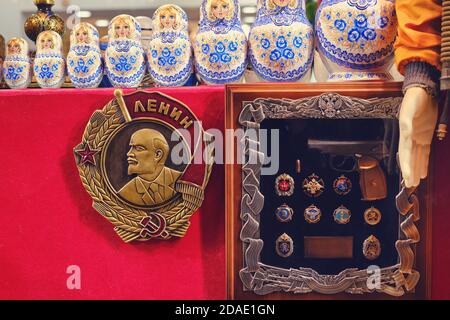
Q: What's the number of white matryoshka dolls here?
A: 8